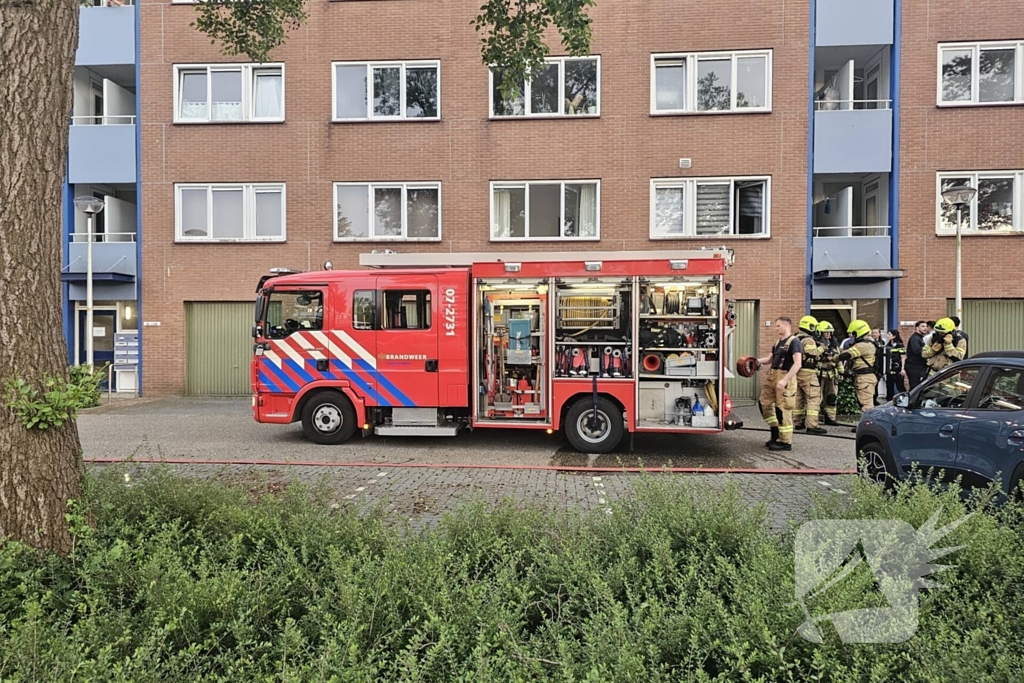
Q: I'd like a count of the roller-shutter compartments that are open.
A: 3